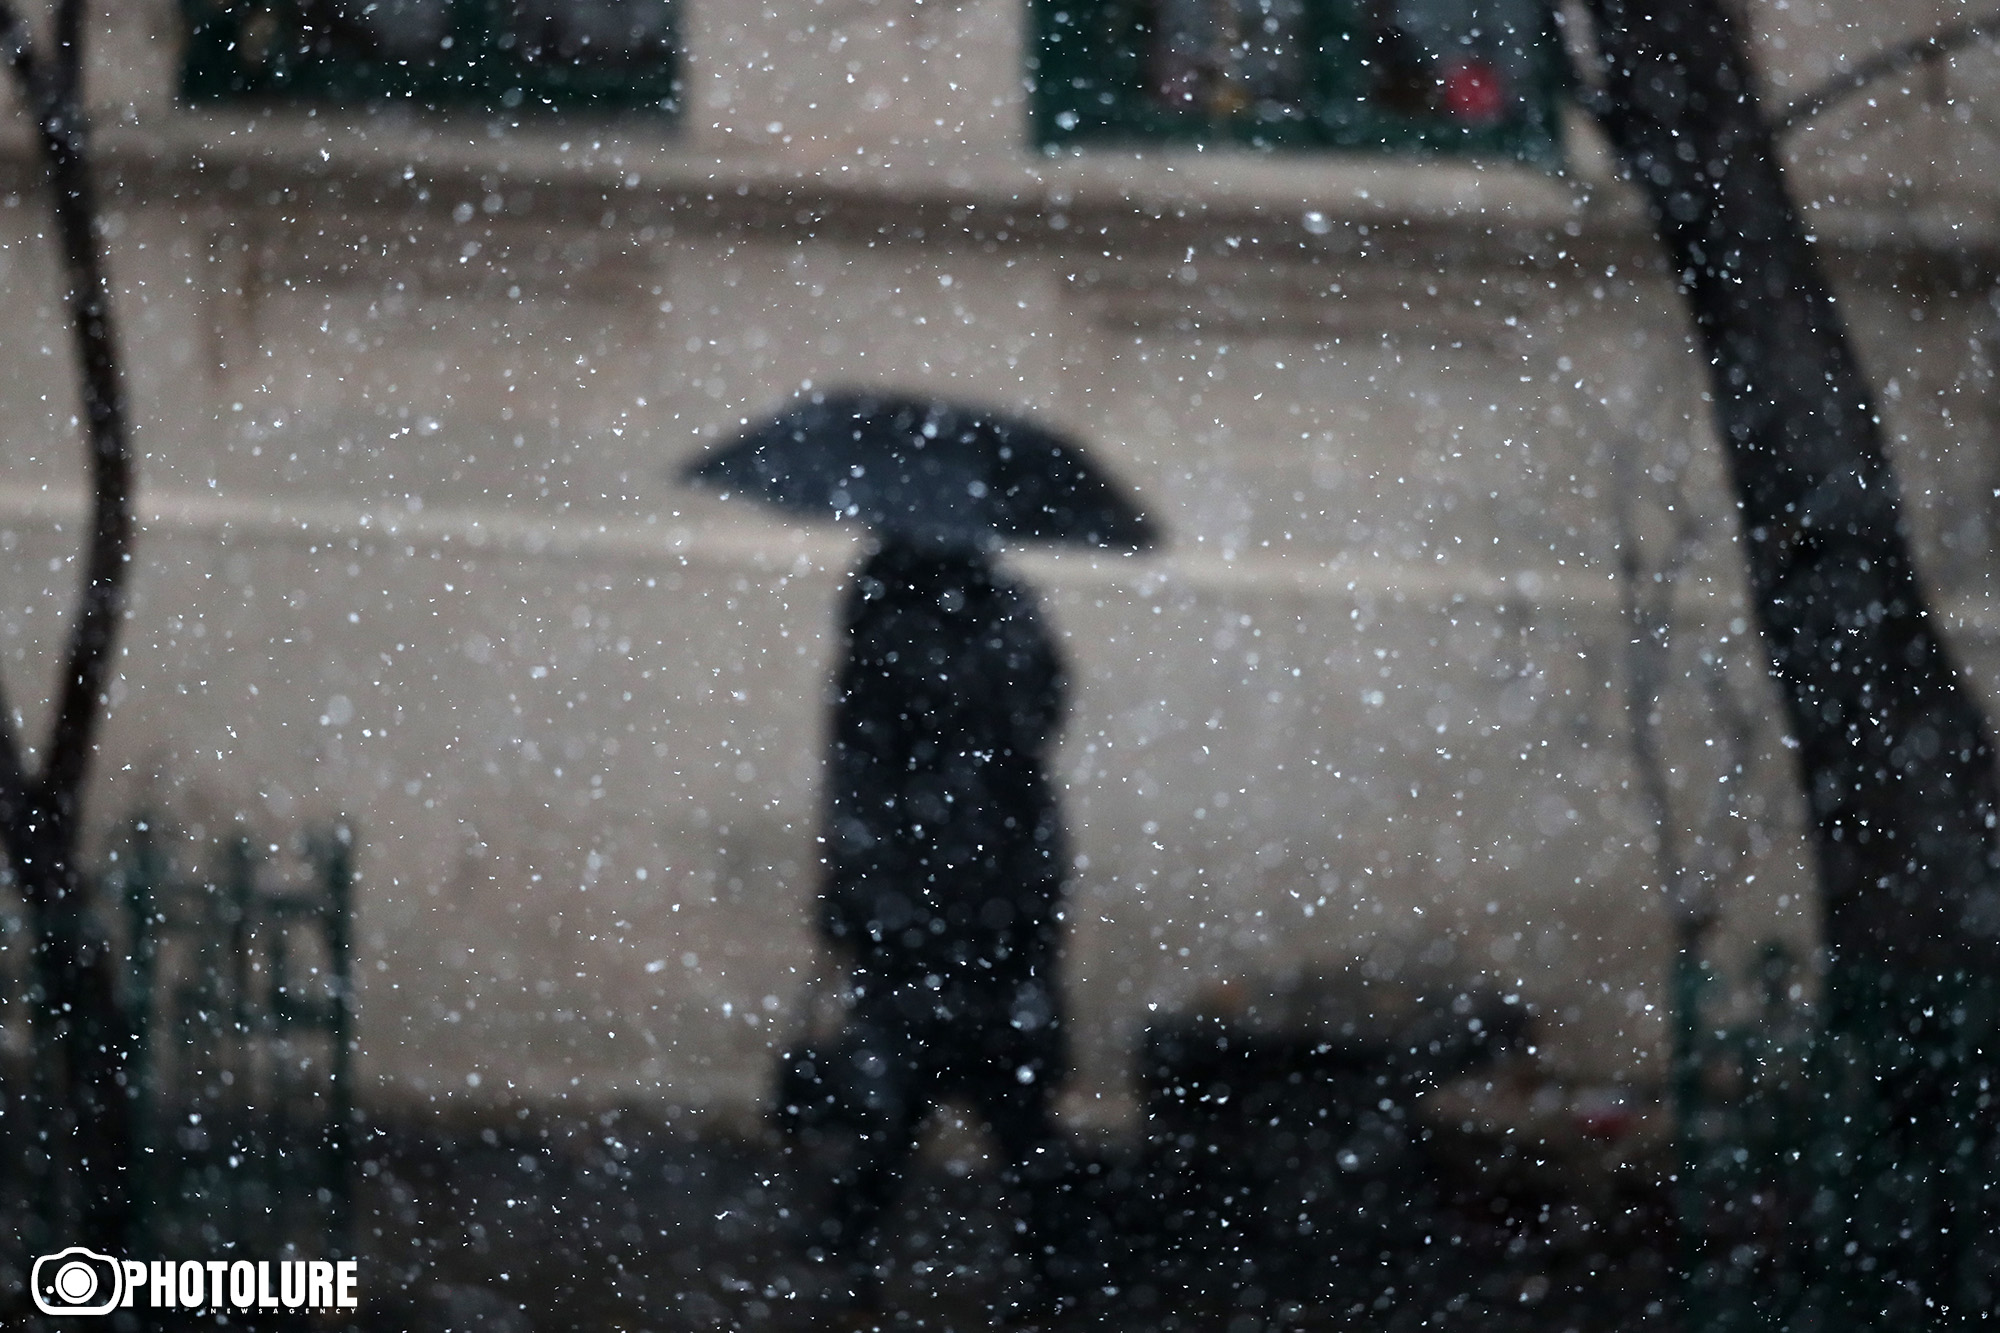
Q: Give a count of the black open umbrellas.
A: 1